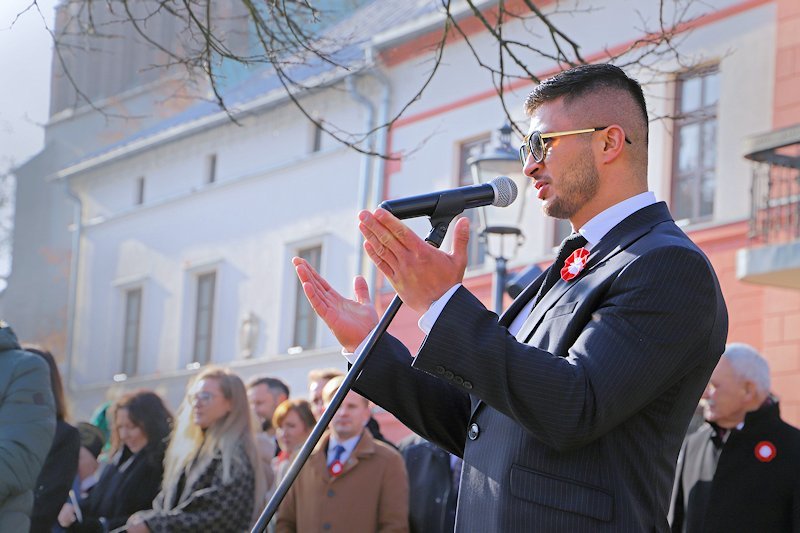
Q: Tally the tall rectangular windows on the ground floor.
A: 3